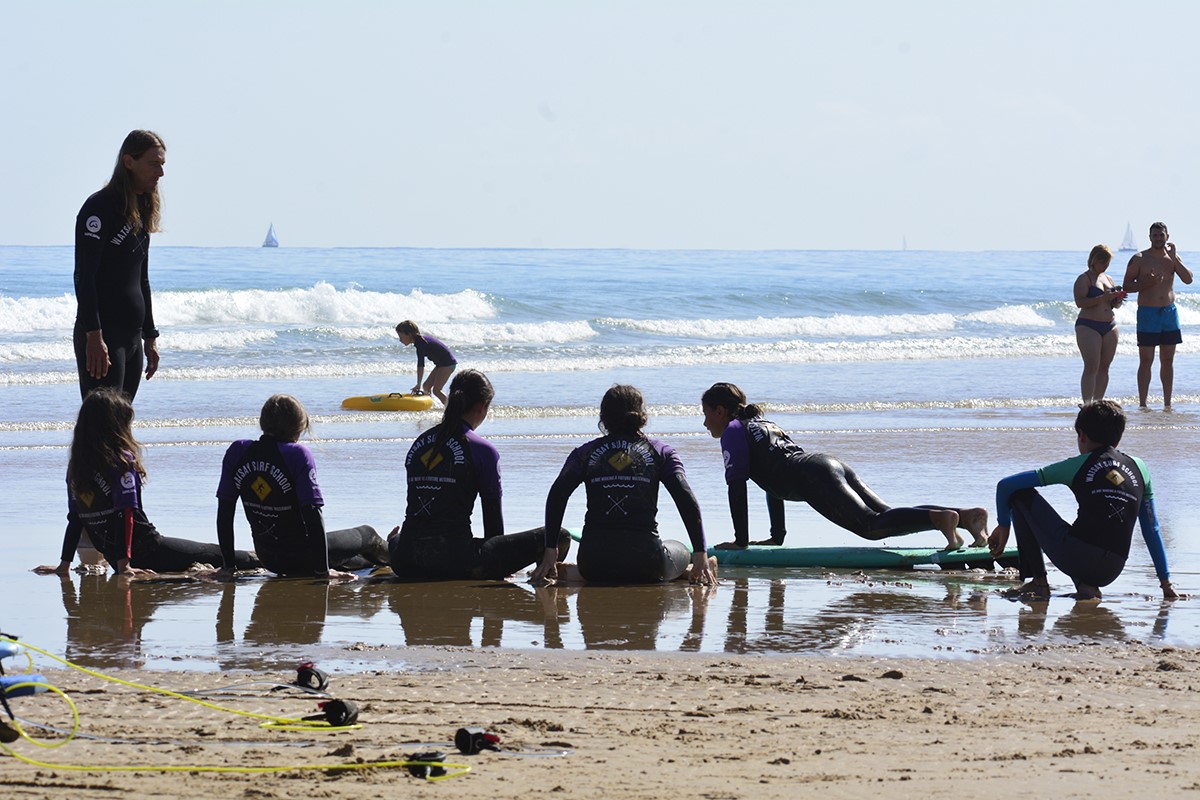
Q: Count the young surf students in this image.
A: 6